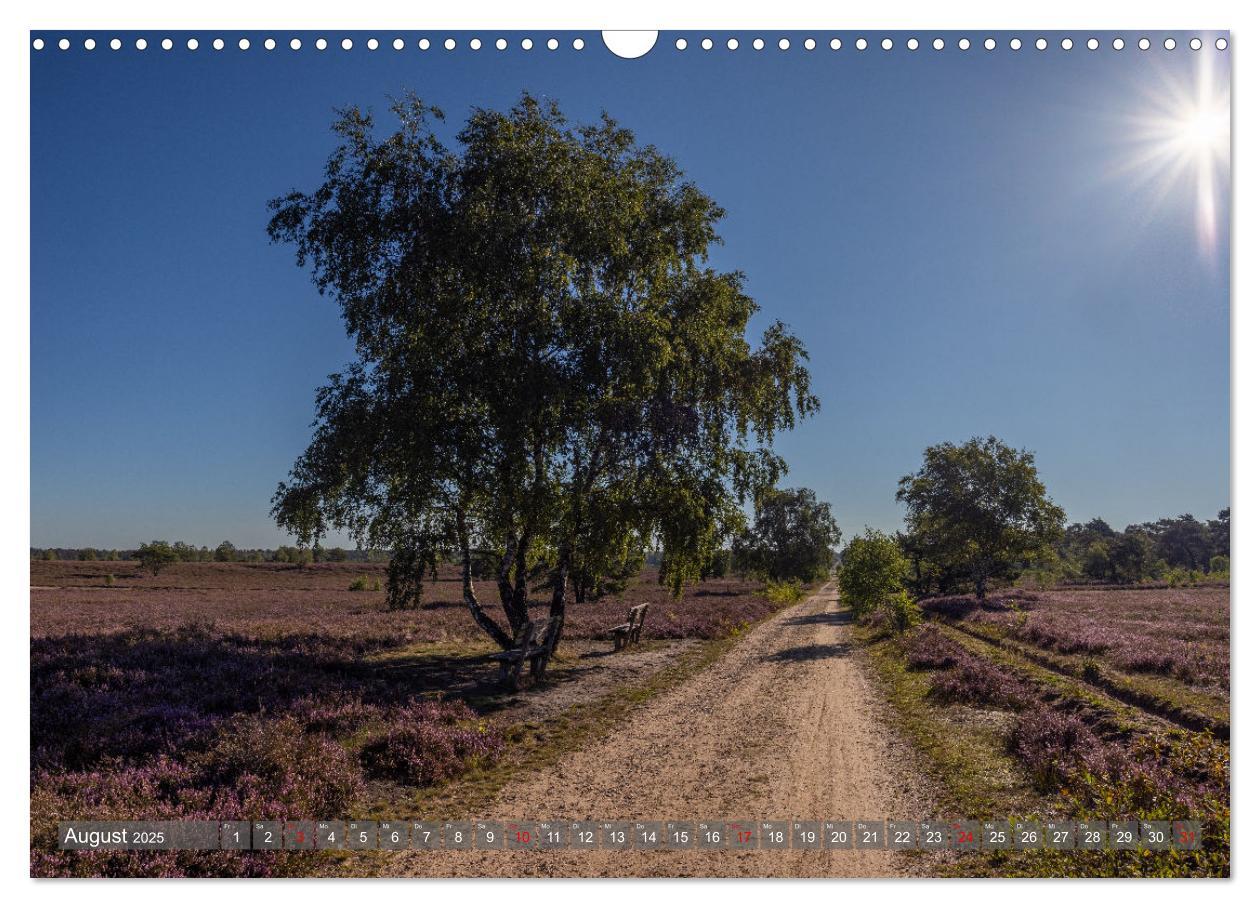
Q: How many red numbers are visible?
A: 5